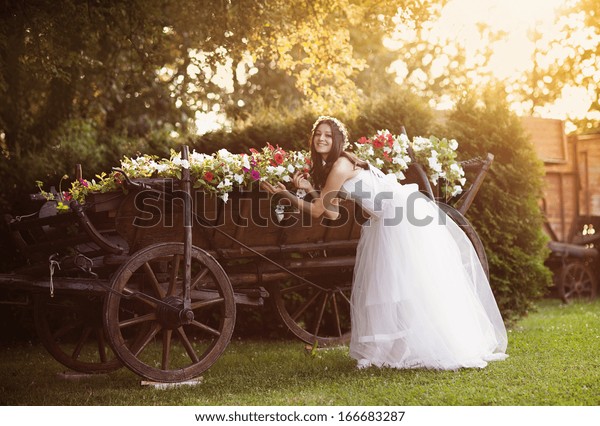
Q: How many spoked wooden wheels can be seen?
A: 5